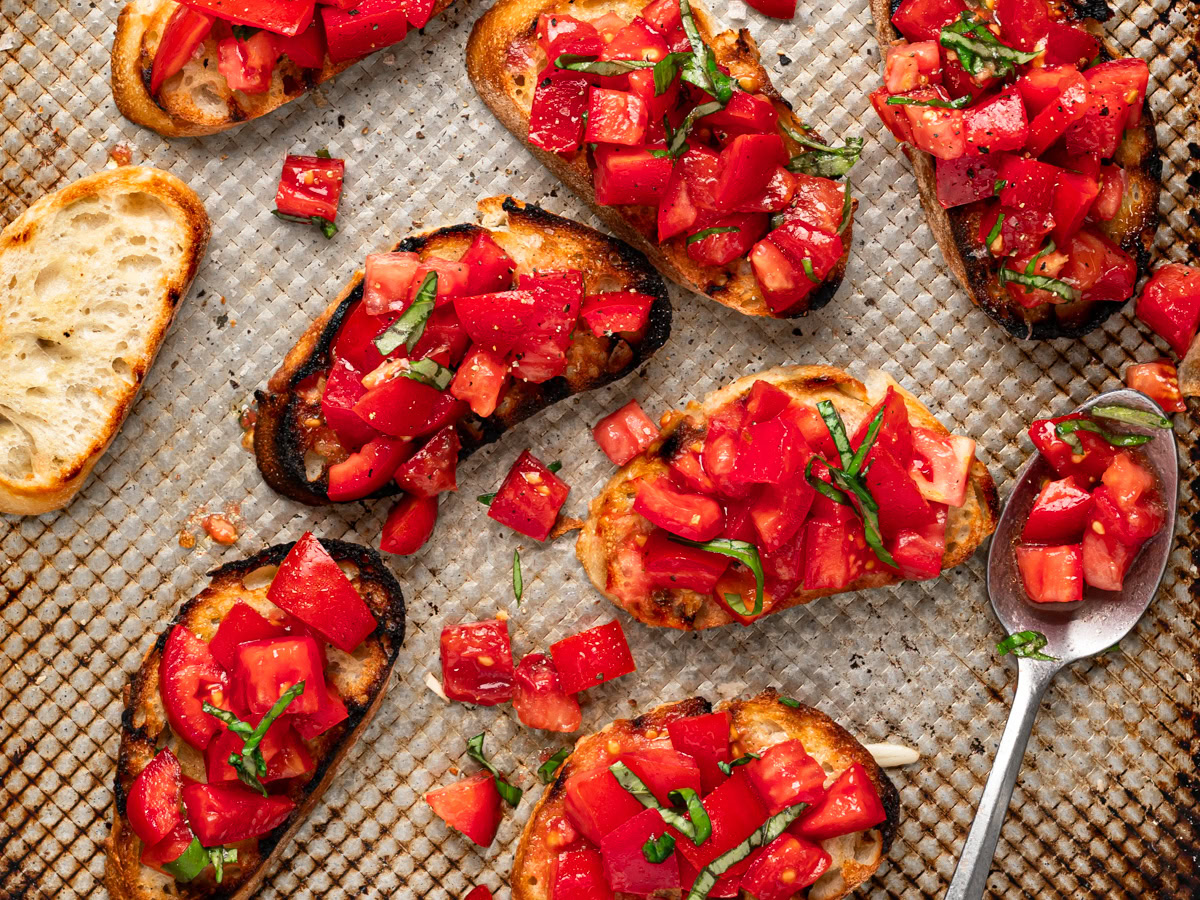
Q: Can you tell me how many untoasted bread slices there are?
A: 1